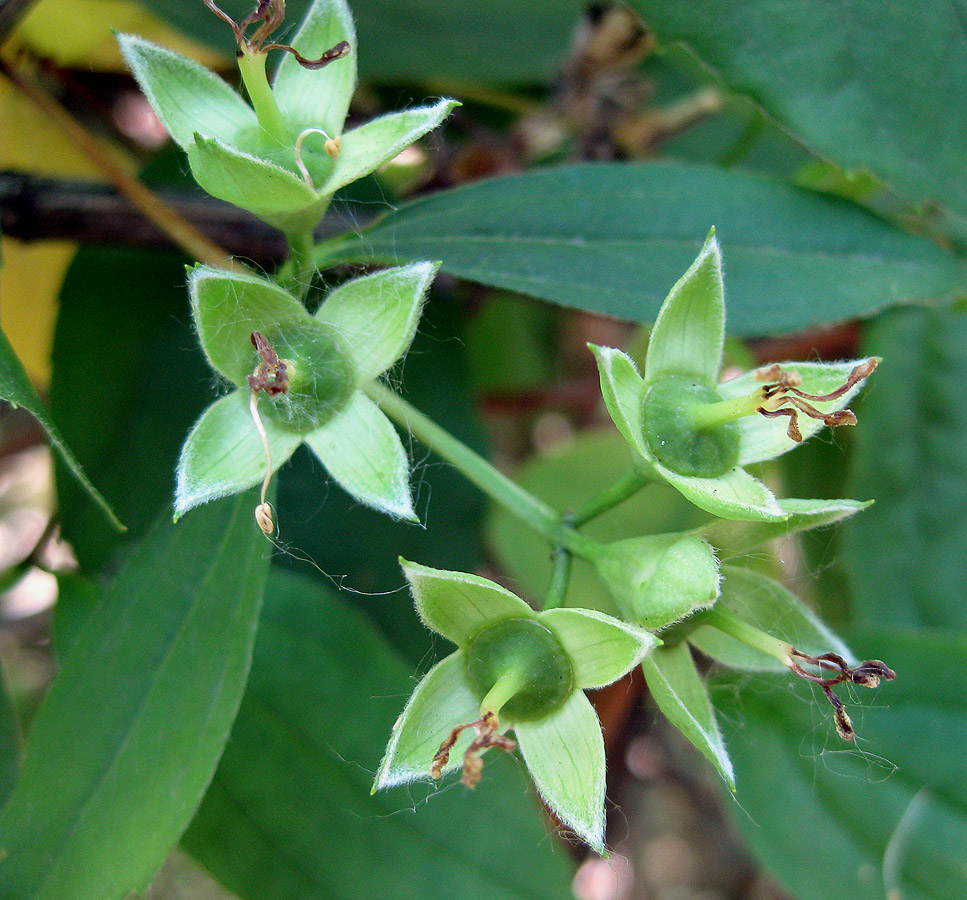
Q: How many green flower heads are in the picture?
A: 5